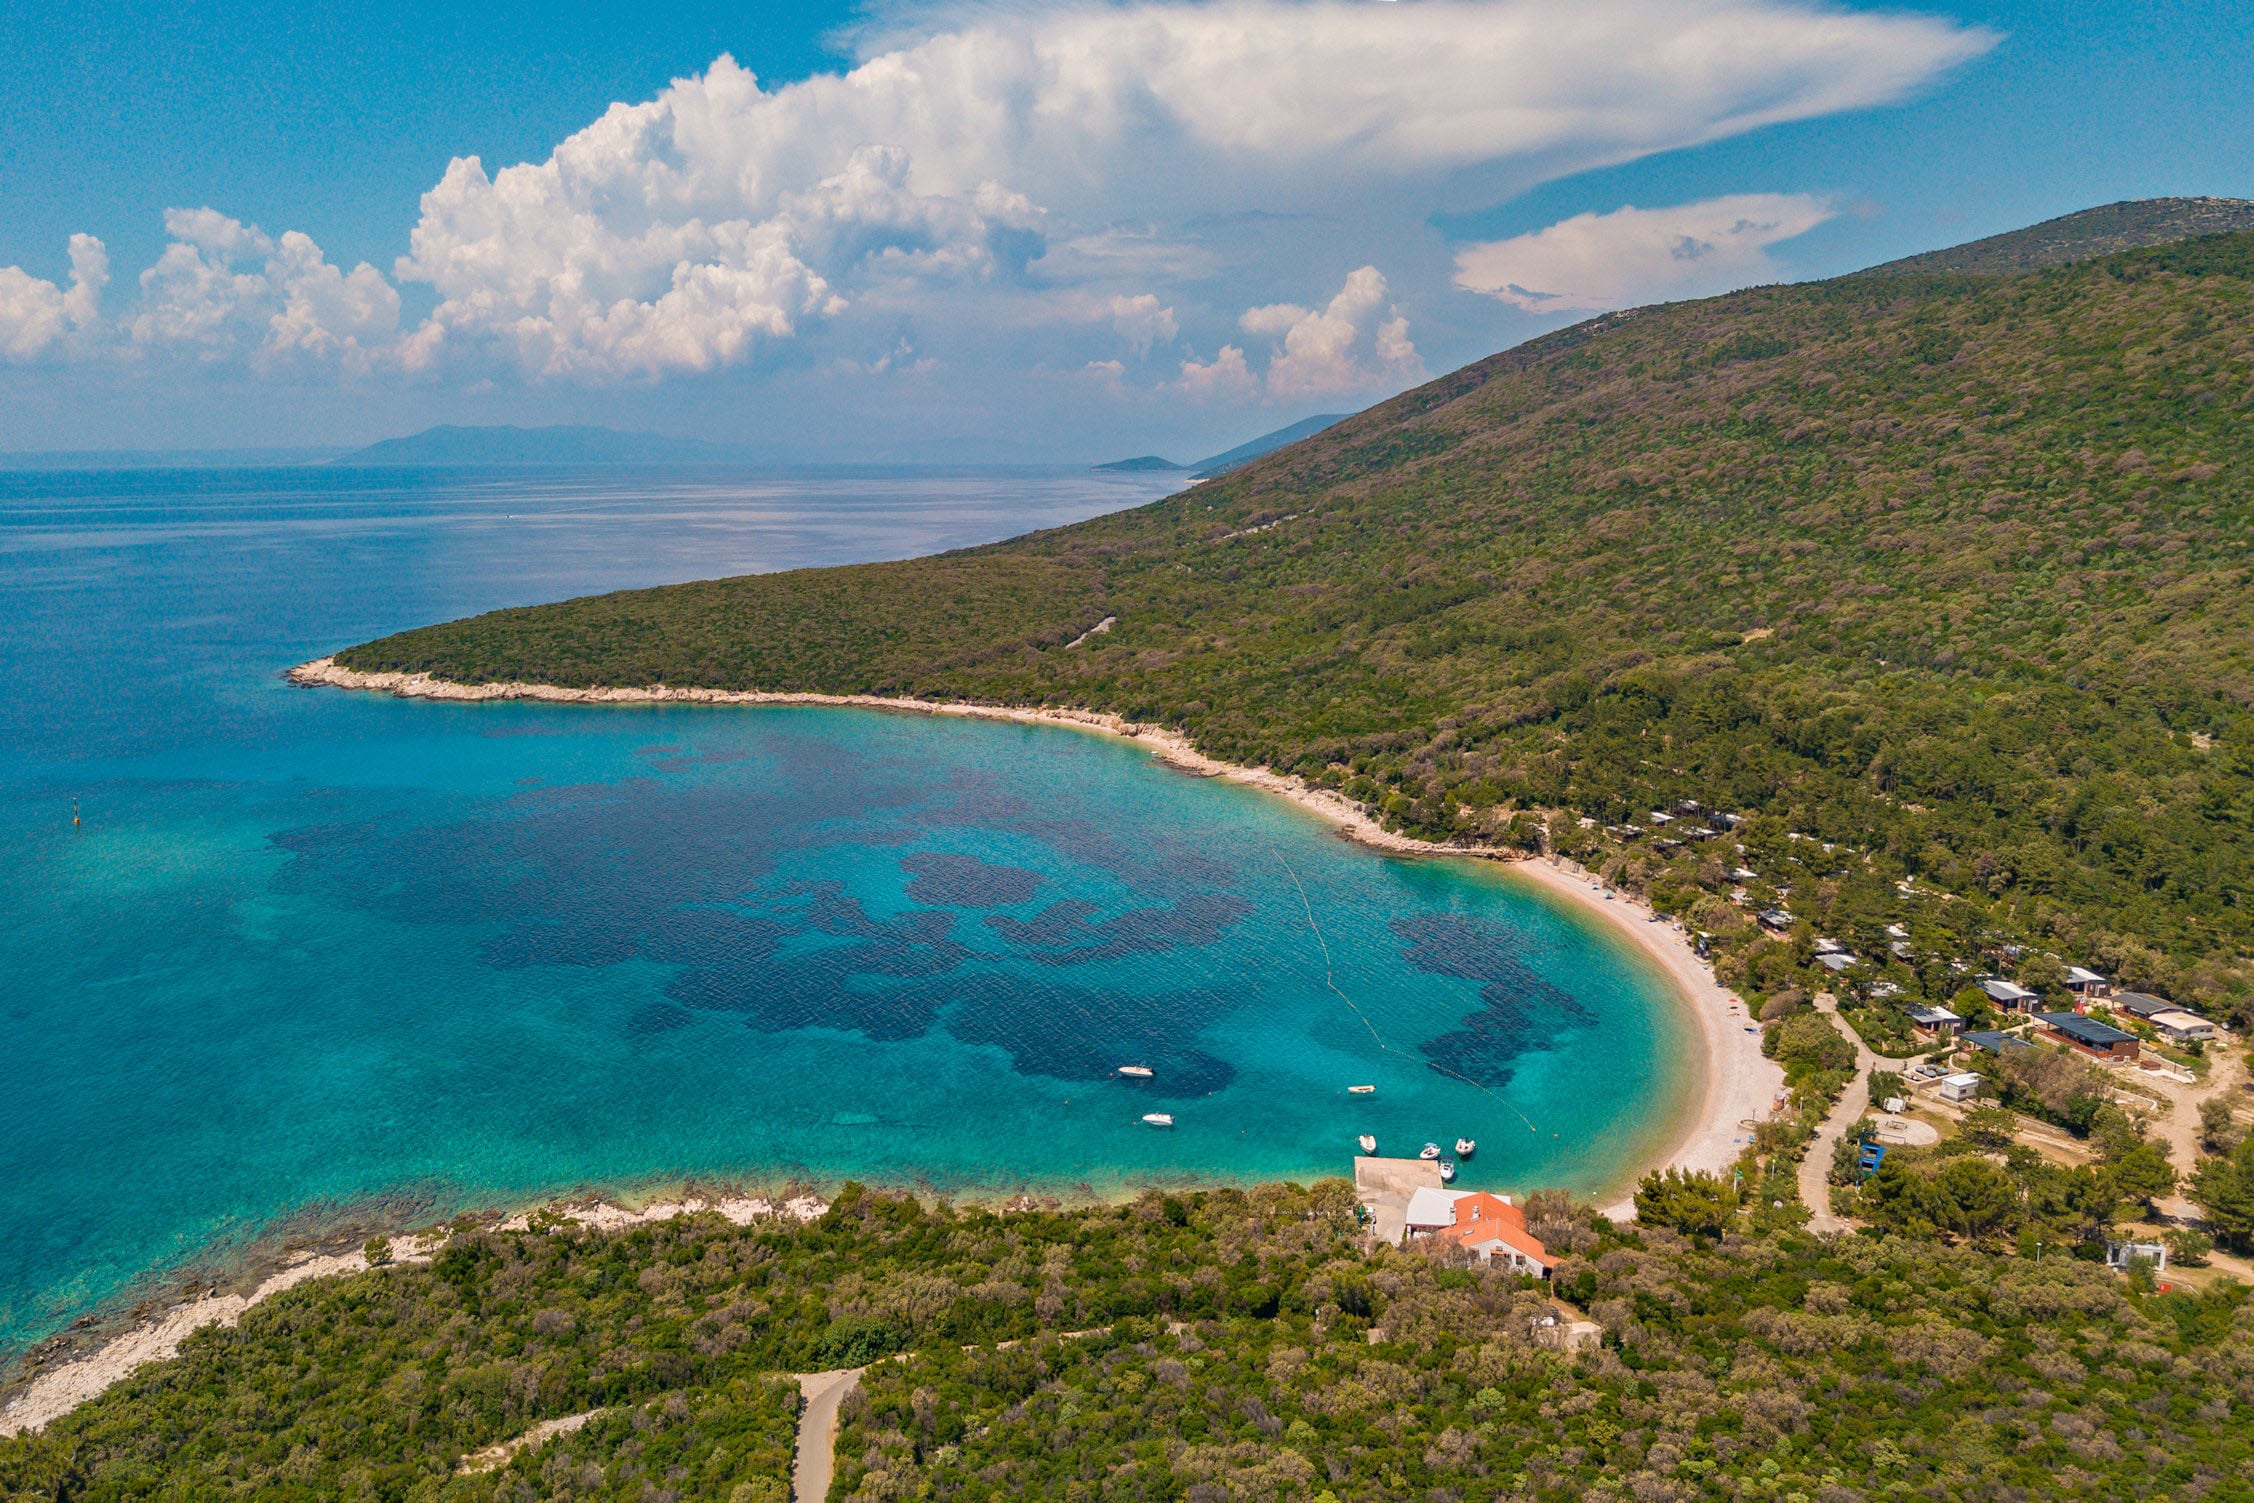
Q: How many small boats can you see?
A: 7